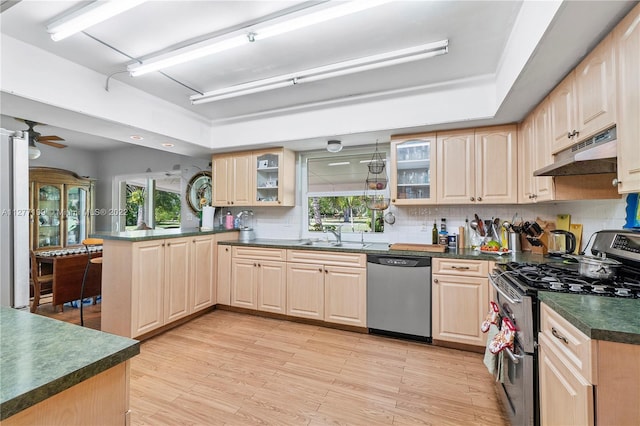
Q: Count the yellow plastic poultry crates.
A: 0